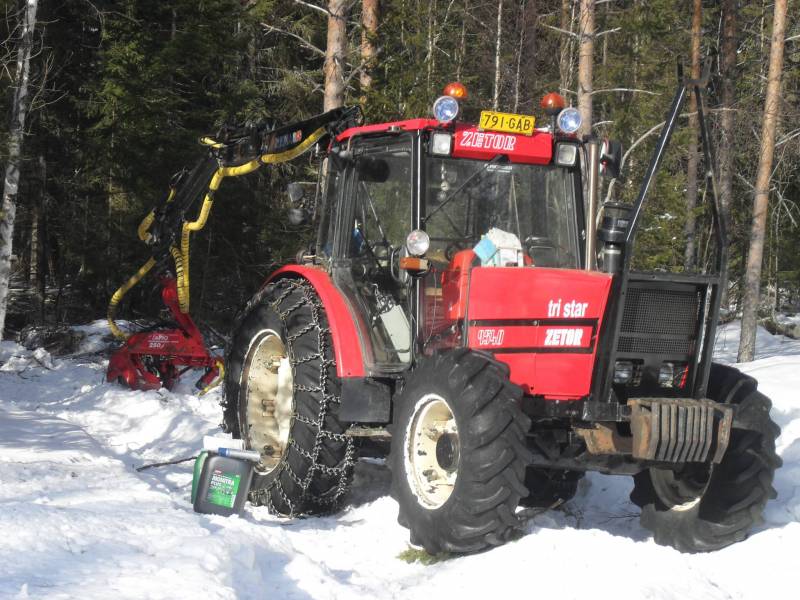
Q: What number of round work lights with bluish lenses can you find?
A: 2